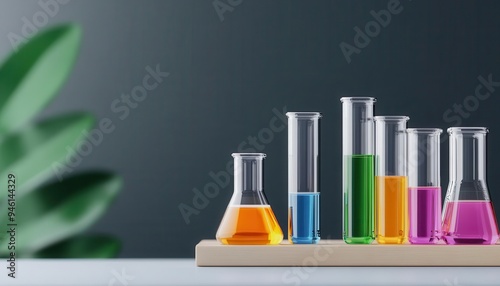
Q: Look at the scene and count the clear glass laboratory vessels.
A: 6